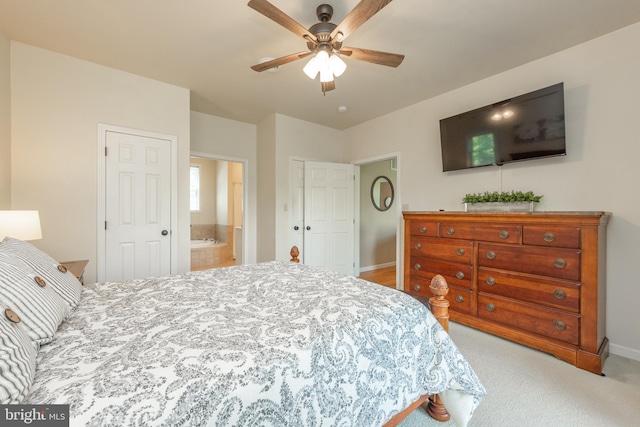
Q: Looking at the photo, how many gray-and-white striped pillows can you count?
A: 2